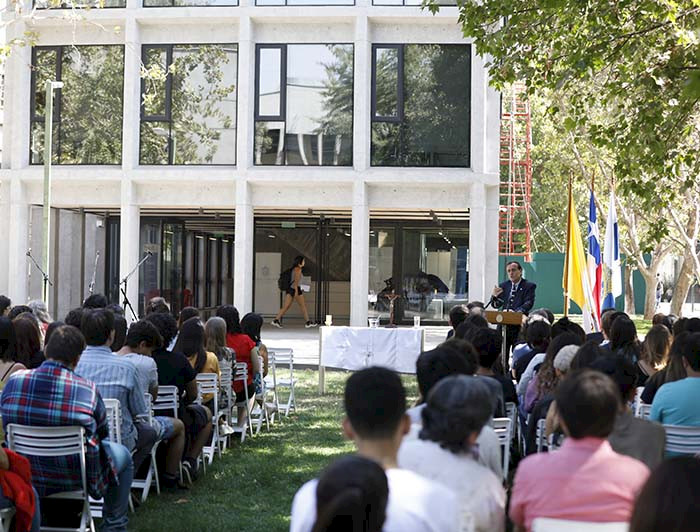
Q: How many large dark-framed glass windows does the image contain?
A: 4